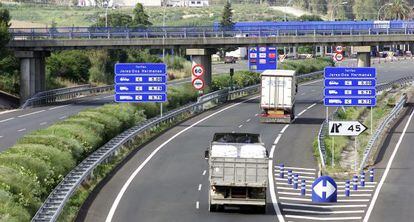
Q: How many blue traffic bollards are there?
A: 8